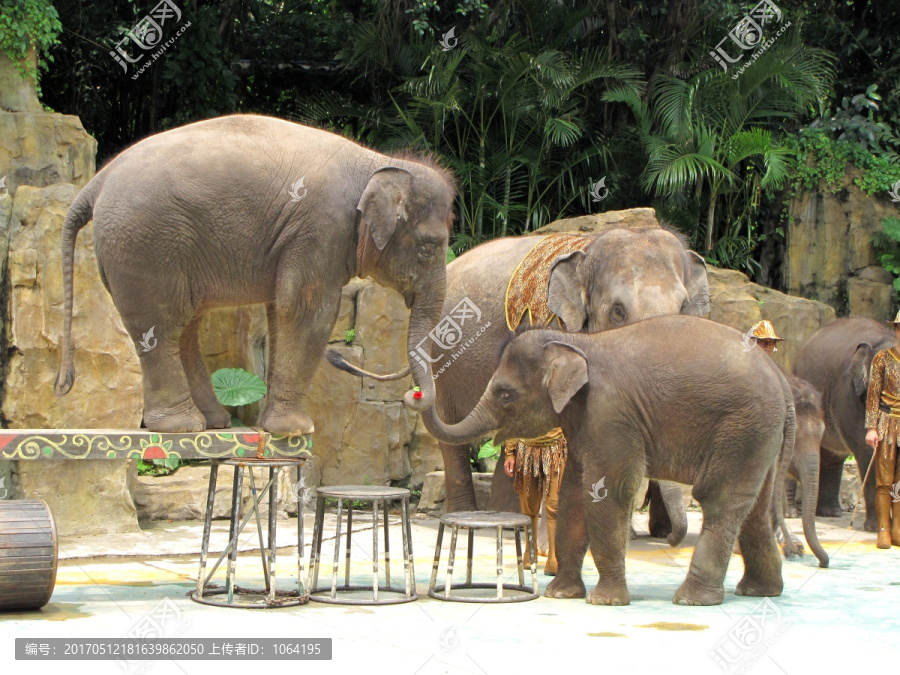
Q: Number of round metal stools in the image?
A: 3